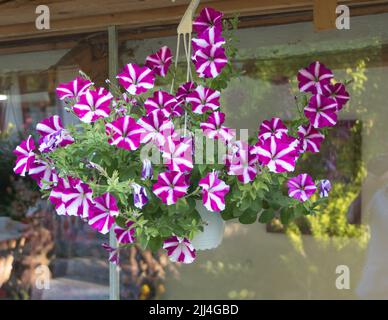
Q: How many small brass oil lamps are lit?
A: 0